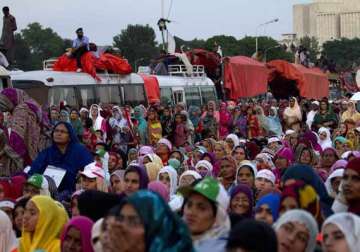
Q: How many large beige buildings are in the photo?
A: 1